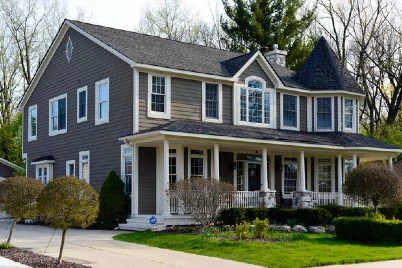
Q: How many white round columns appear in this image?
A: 7